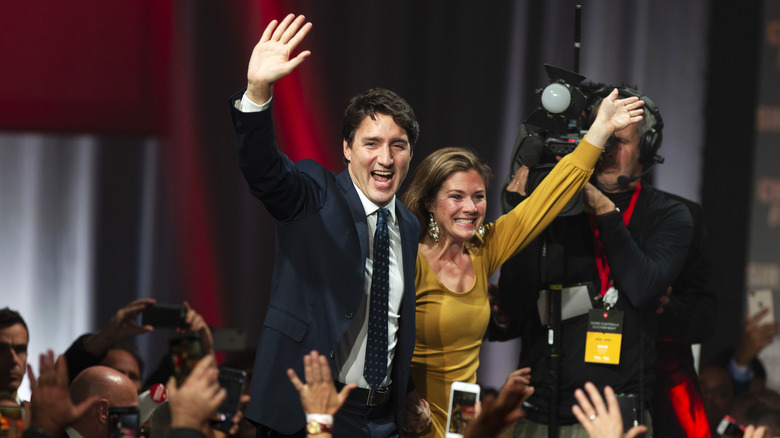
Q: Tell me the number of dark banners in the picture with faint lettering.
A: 1